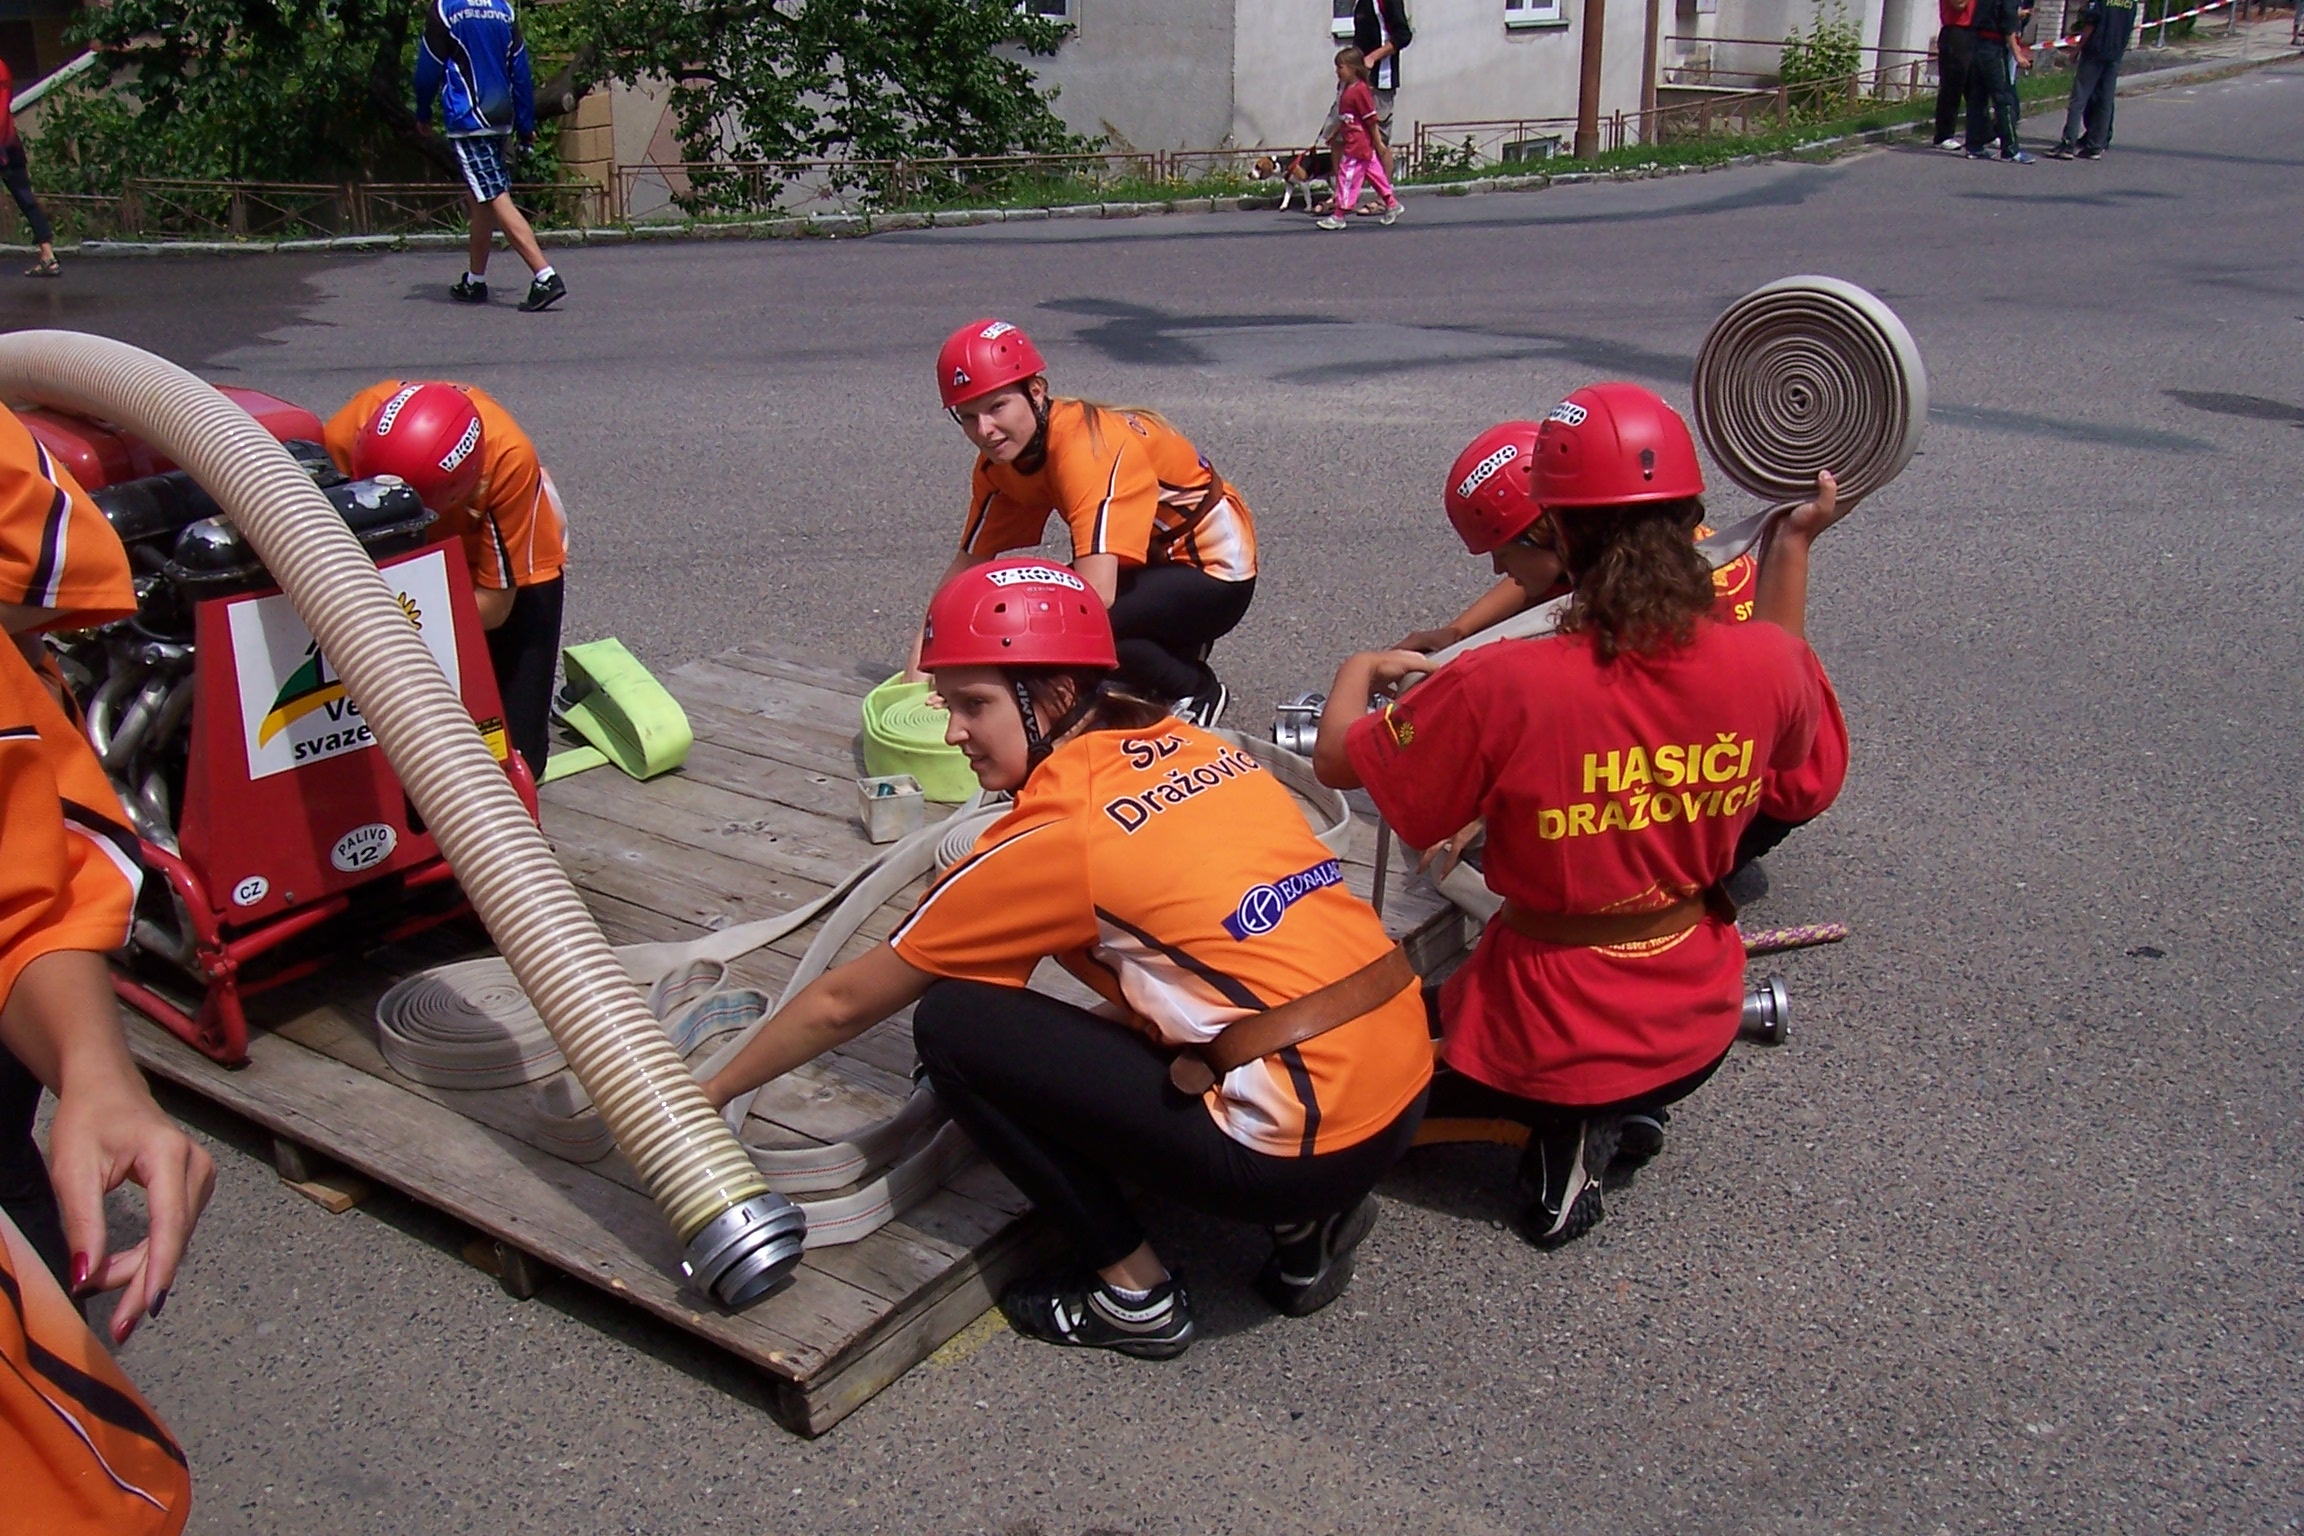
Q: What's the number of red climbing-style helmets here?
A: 5